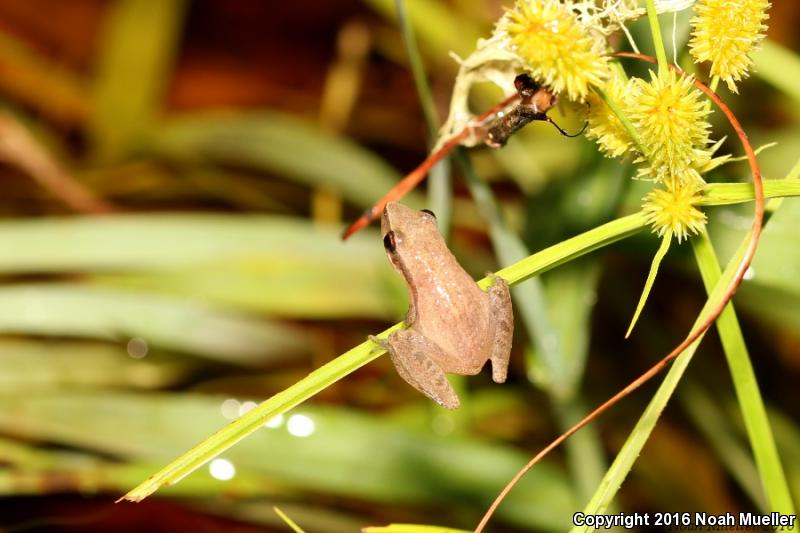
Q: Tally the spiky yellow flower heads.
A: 5